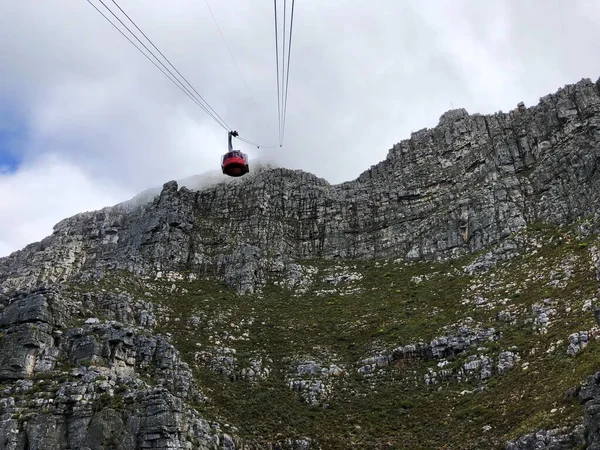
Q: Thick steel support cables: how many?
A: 6